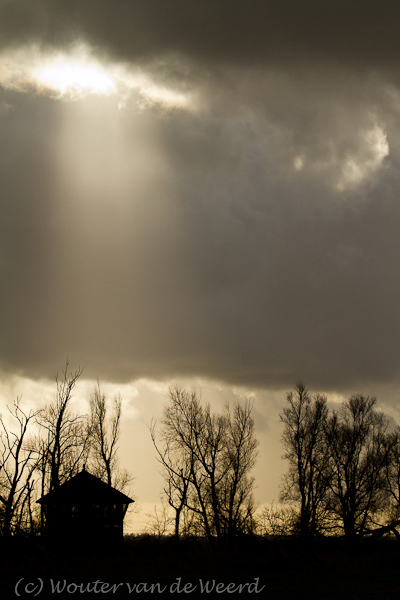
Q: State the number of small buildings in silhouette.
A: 1